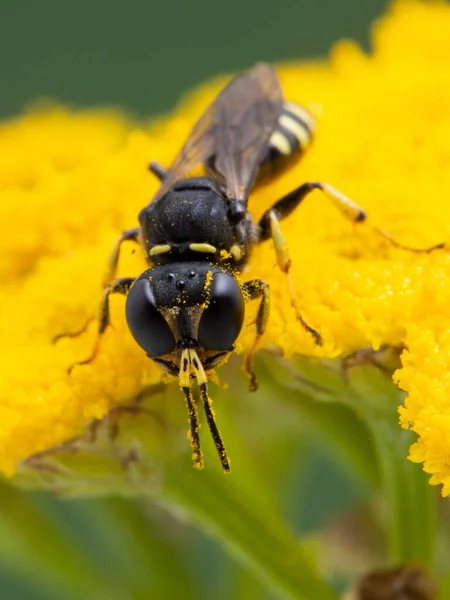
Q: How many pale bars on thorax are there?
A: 2